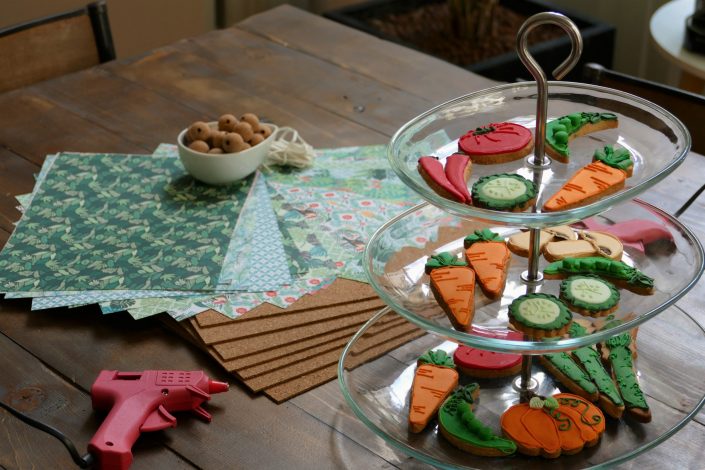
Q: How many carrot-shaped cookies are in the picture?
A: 4